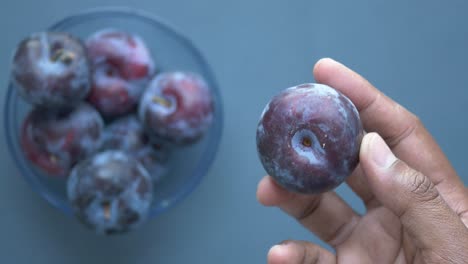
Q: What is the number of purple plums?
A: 7